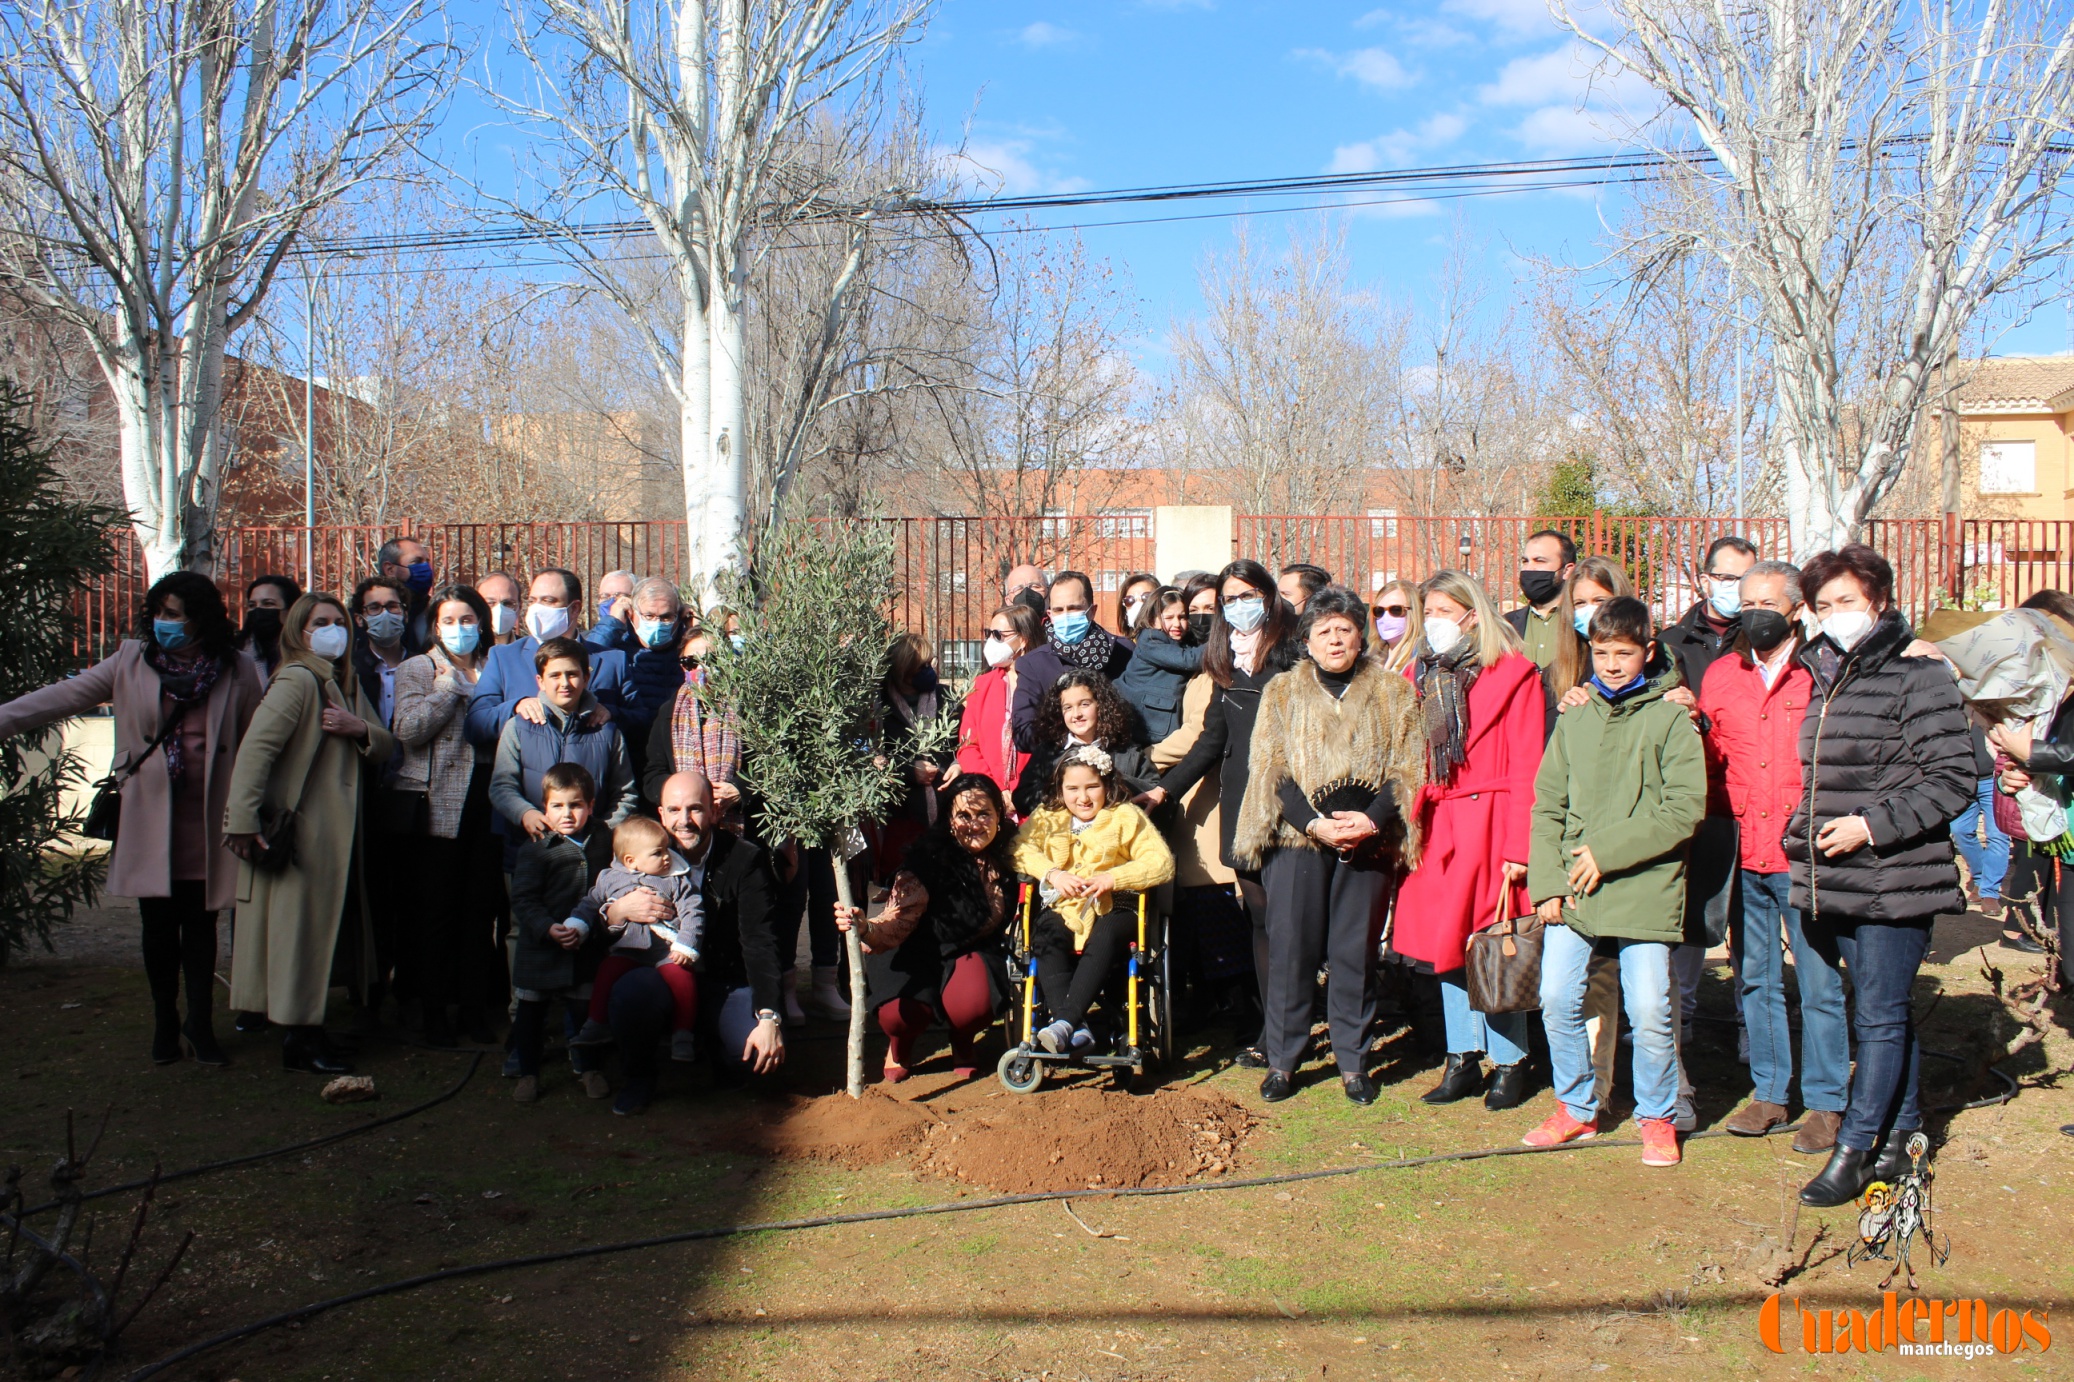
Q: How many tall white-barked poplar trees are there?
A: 3